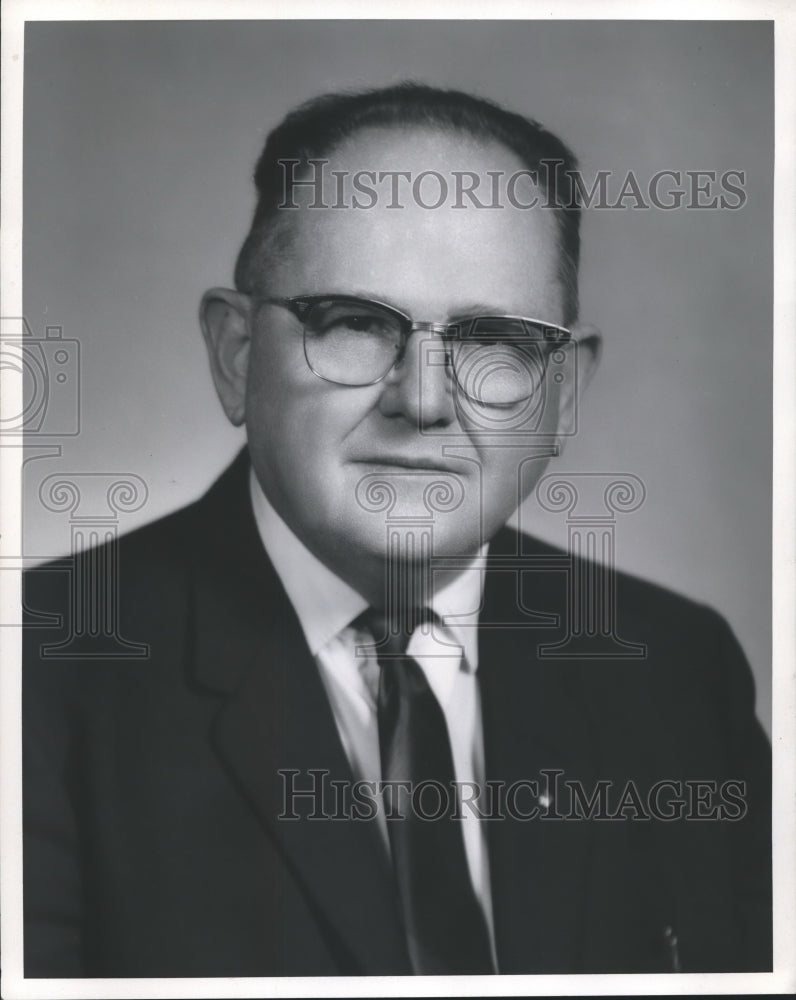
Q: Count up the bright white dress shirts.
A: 1